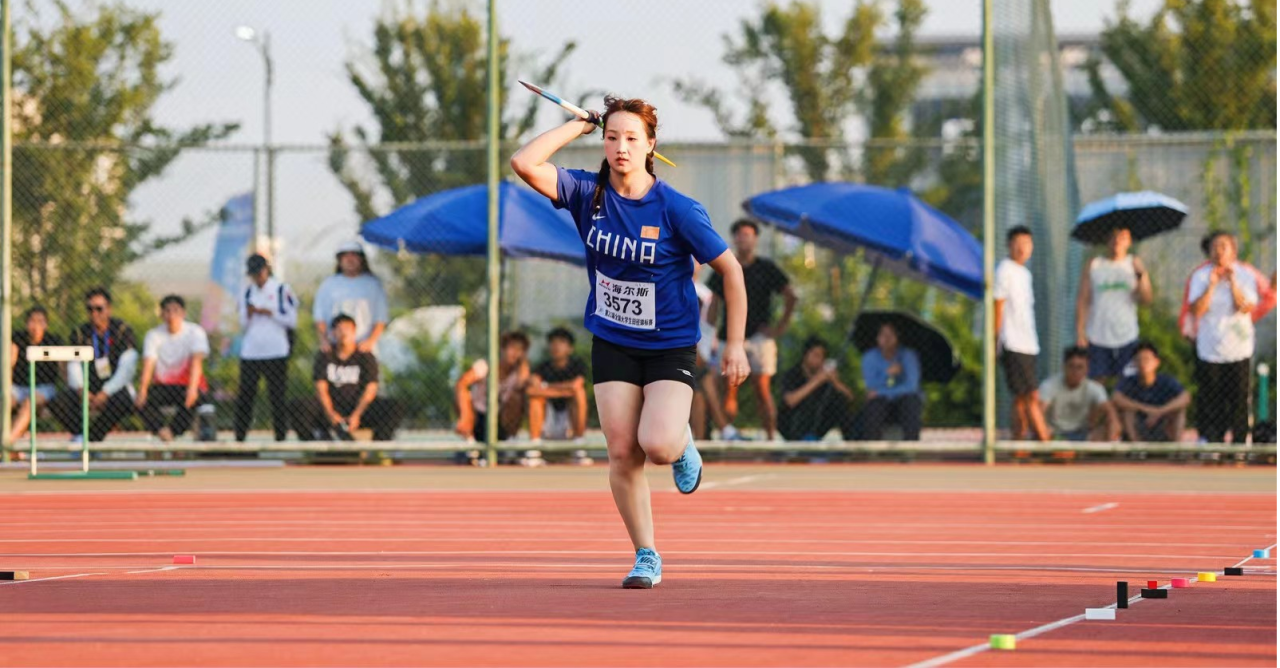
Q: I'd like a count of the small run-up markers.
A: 11